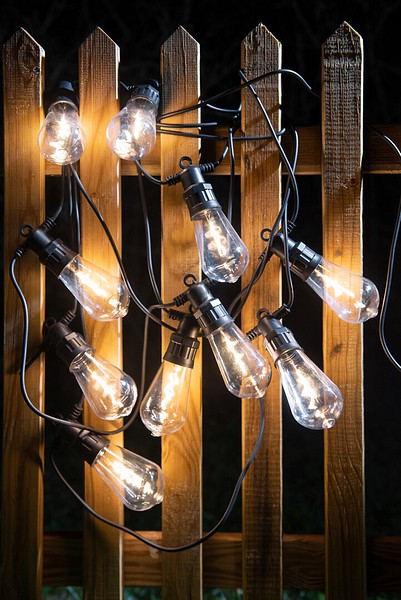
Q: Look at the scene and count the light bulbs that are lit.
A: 10